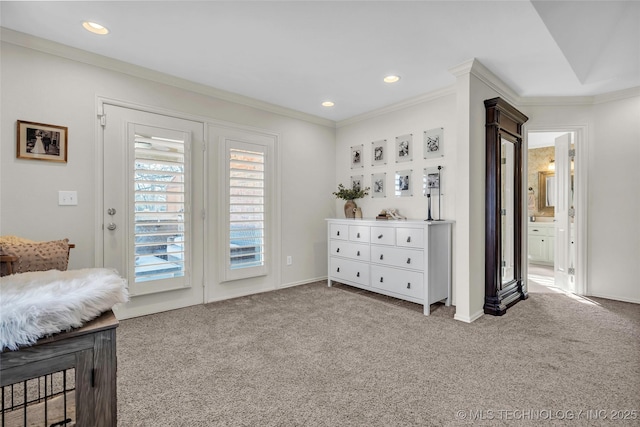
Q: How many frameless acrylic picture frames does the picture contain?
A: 8